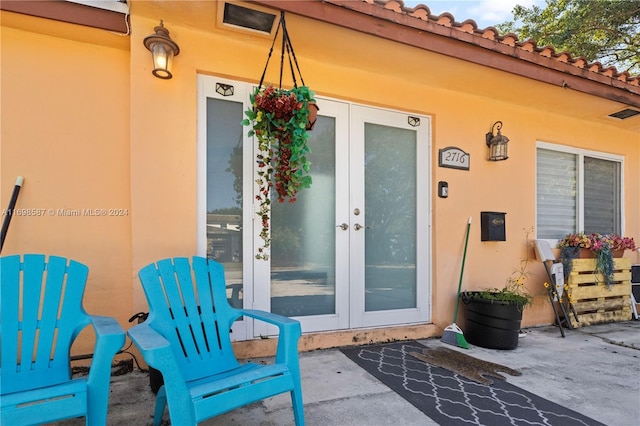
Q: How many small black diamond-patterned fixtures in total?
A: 2